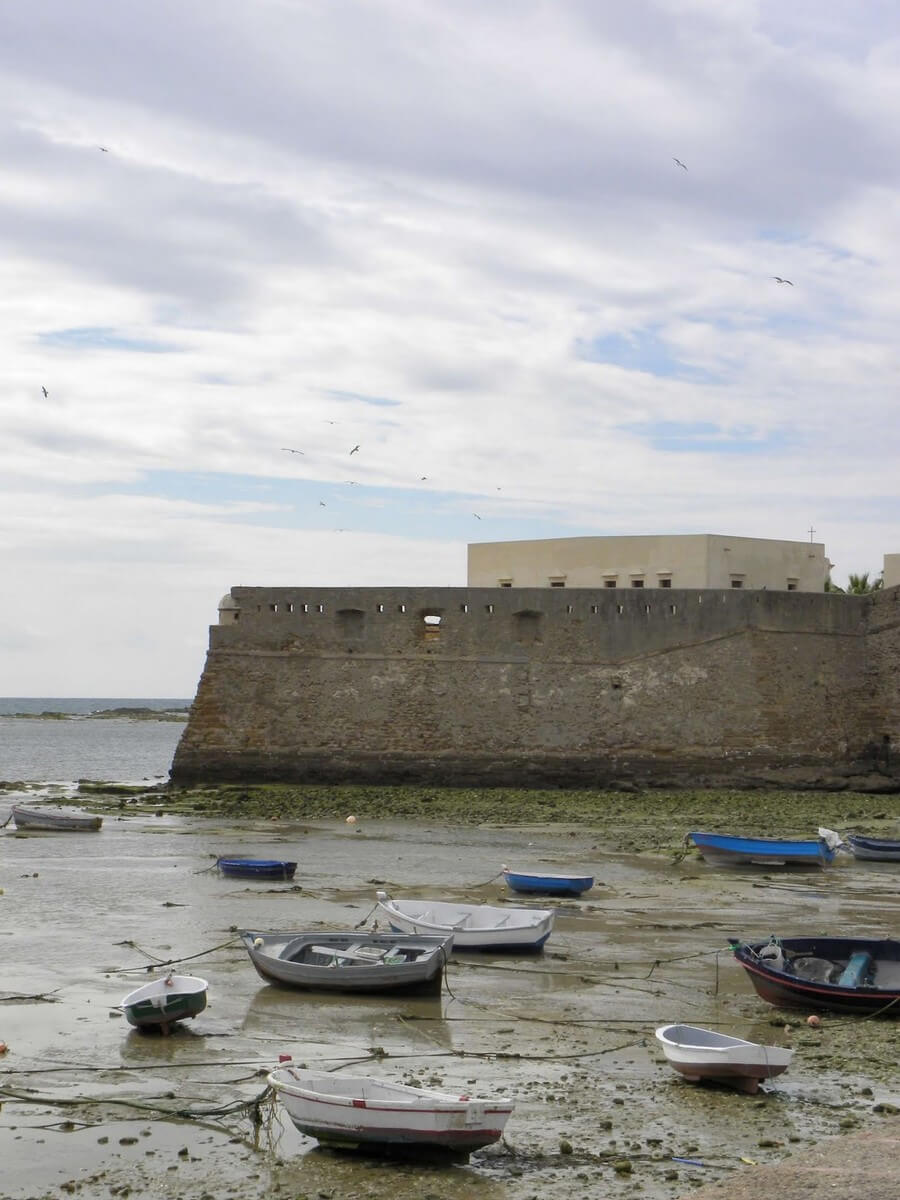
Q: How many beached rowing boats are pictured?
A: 11